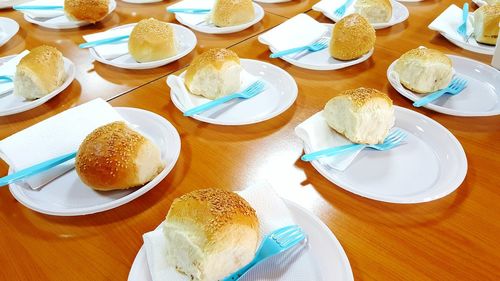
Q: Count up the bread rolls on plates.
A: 12